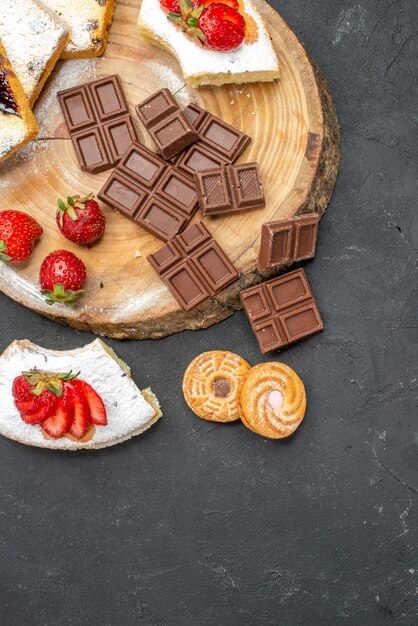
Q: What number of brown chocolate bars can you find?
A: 8